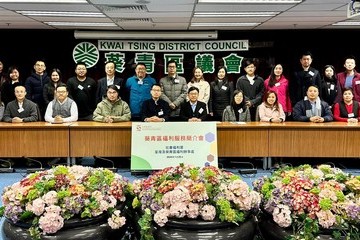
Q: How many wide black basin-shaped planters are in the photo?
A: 3